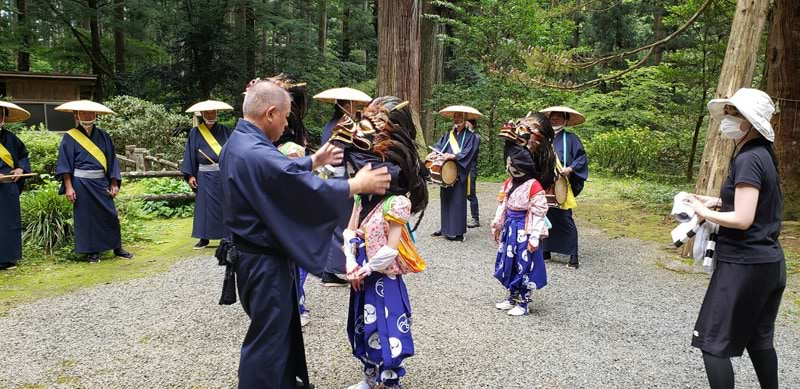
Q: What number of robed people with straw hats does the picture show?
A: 6